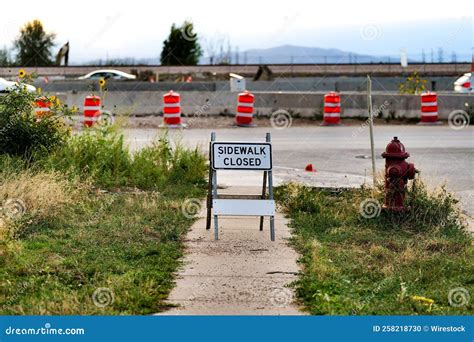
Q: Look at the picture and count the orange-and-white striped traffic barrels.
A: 6